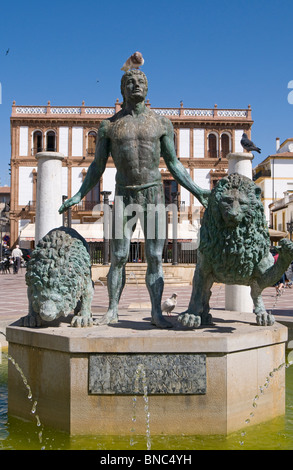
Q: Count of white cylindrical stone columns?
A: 2